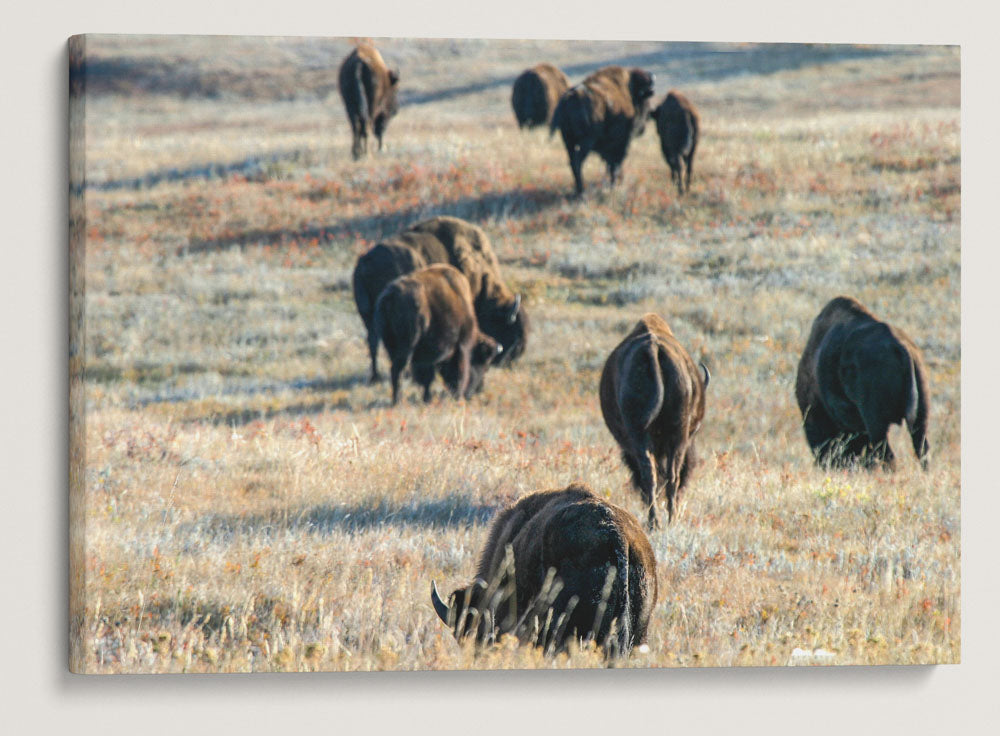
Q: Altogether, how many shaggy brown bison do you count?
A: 9